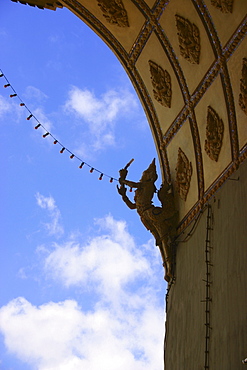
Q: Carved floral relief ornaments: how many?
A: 7